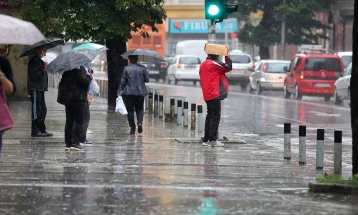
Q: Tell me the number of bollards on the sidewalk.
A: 12